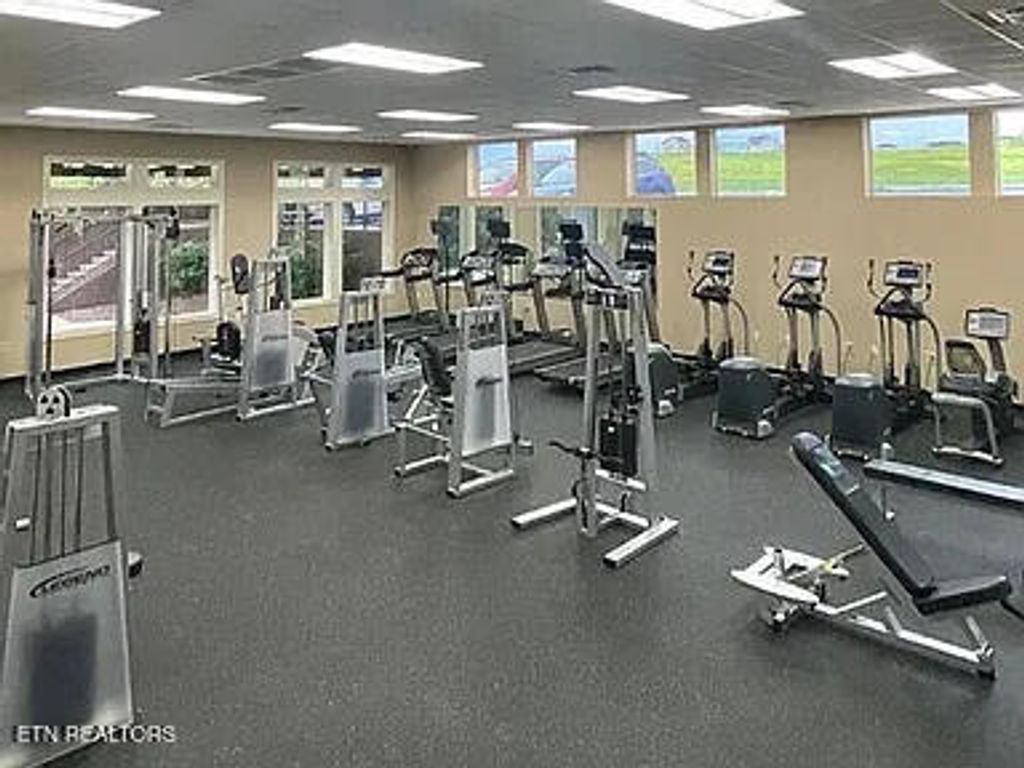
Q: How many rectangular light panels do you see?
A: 13